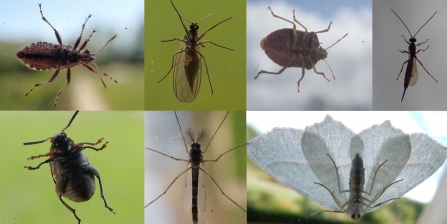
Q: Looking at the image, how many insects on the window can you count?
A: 7